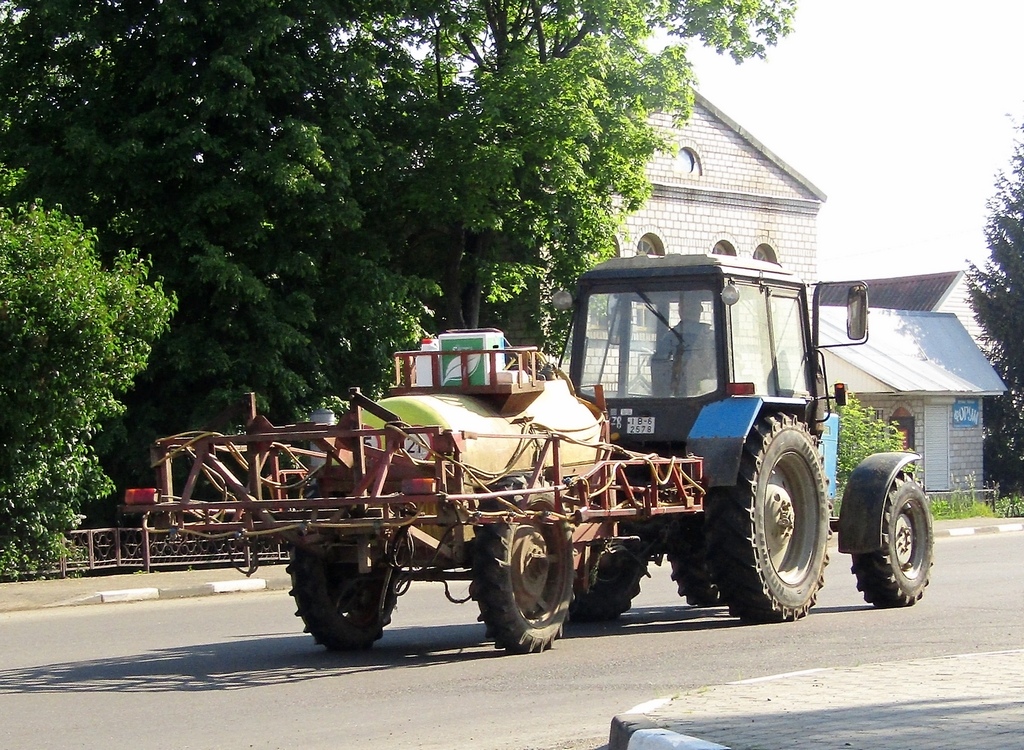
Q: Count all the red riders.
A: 0